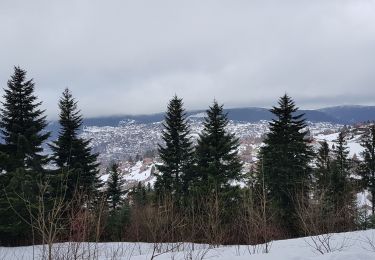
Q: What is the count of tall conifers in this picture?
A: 5